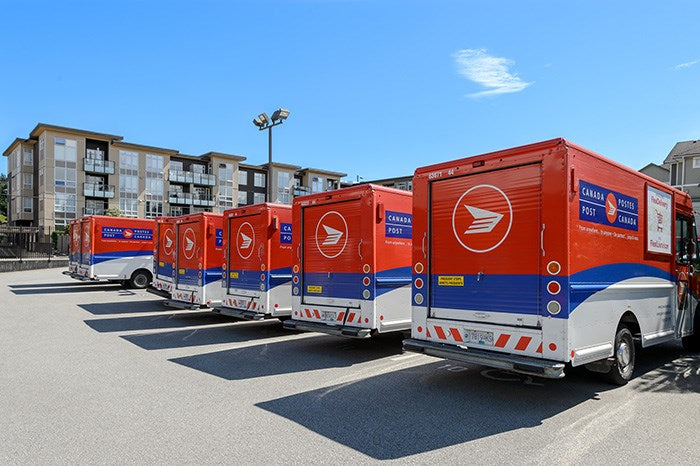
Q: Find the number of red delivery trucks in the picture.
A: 7